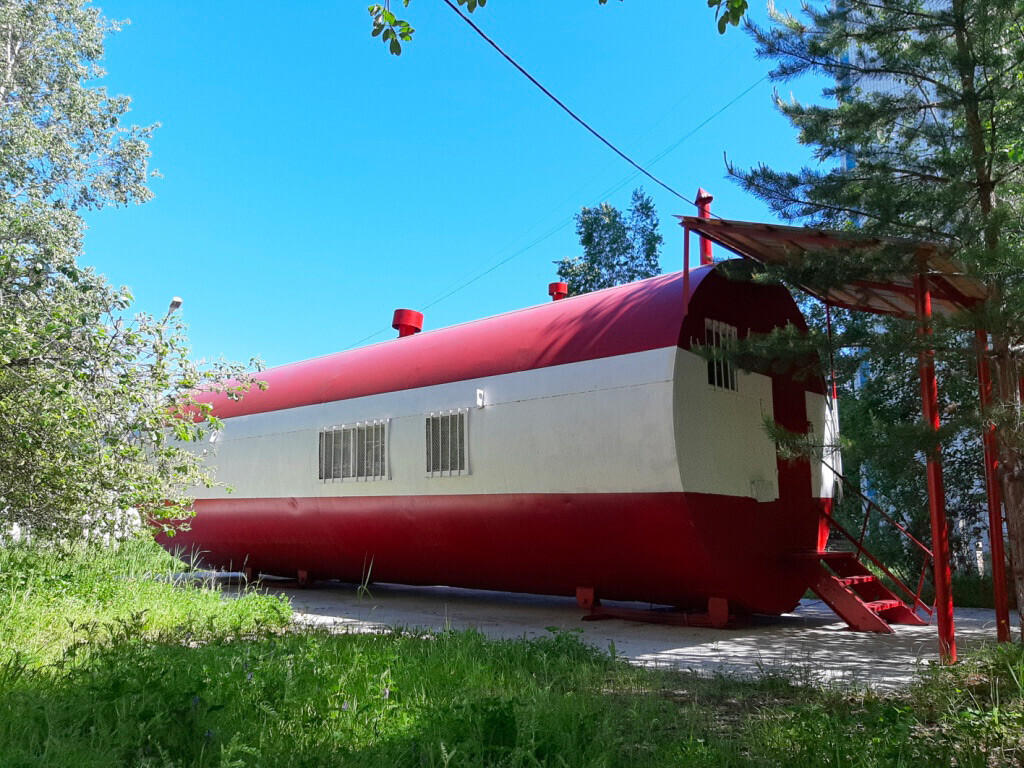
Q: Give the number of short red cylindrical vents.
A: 2